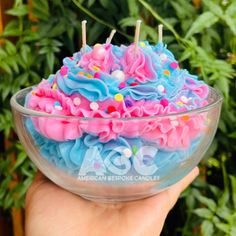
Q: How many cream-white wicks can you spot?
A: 4